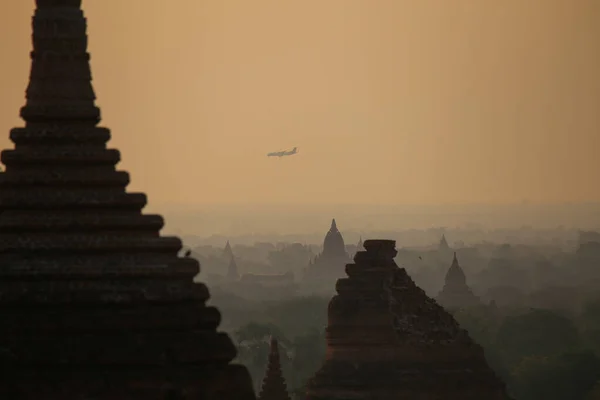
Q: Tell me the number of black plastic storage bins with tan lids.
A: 0